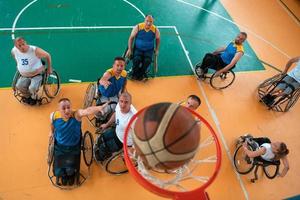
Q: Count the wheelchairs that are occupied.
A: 9